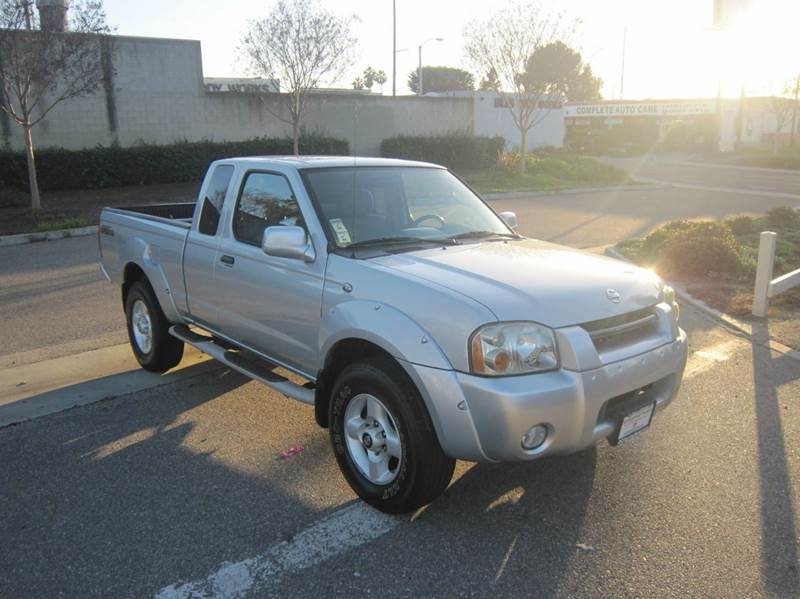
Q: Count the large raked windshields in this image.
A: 1